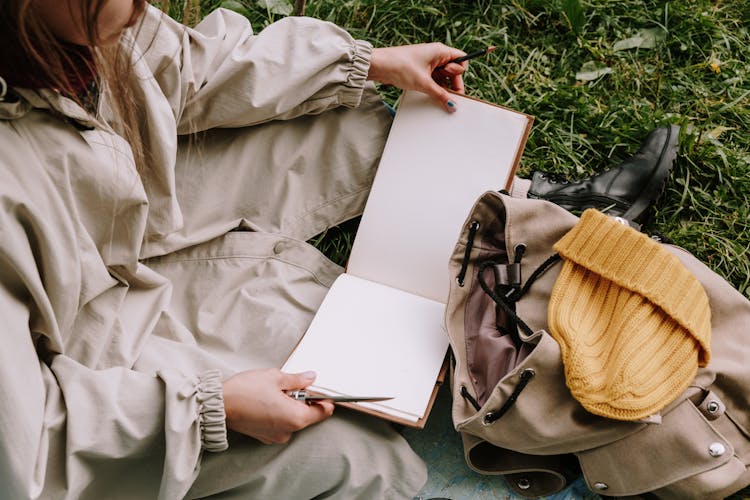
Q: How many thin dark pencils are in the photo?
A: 1